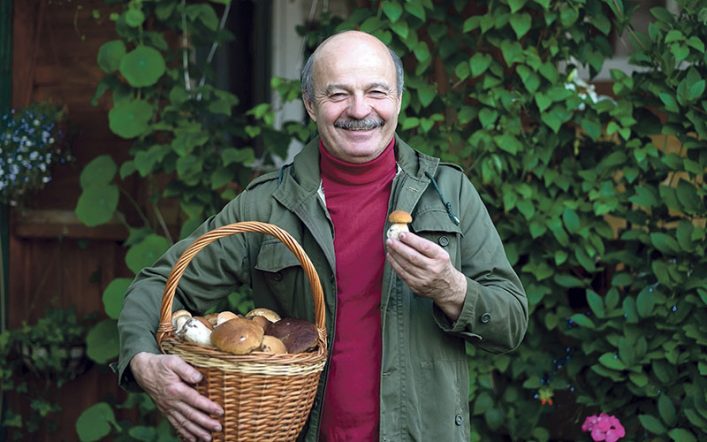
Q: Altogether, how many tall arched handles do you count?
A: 1